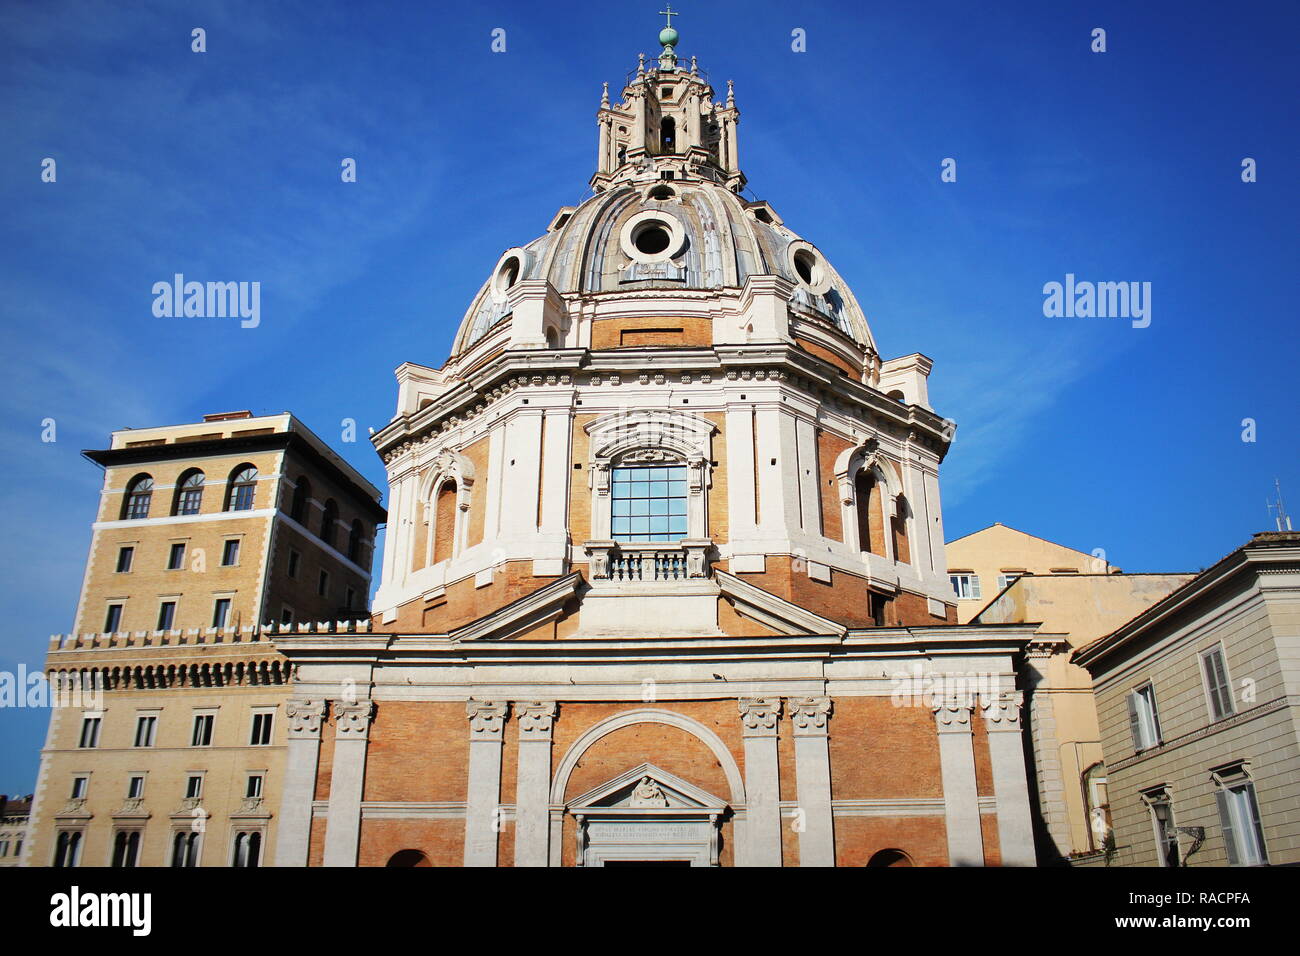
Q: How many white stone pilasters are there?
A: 8